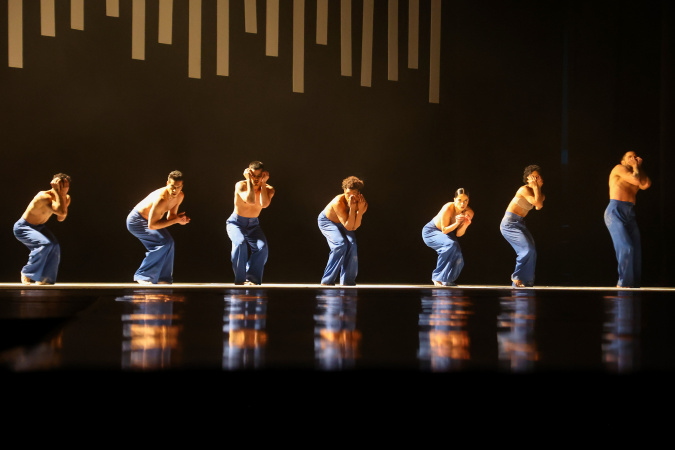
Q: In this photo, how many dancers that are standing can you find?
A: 7